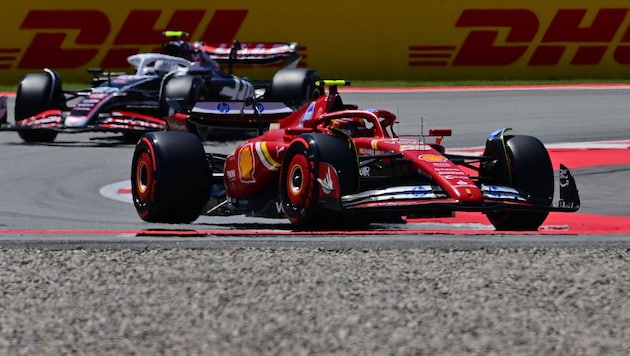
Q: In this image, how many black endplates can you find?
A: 1